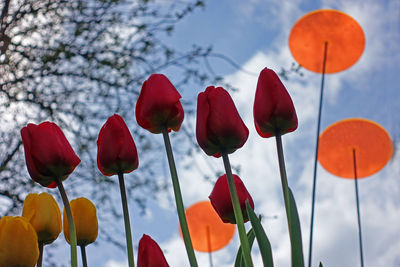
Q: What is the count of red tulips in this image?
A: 7